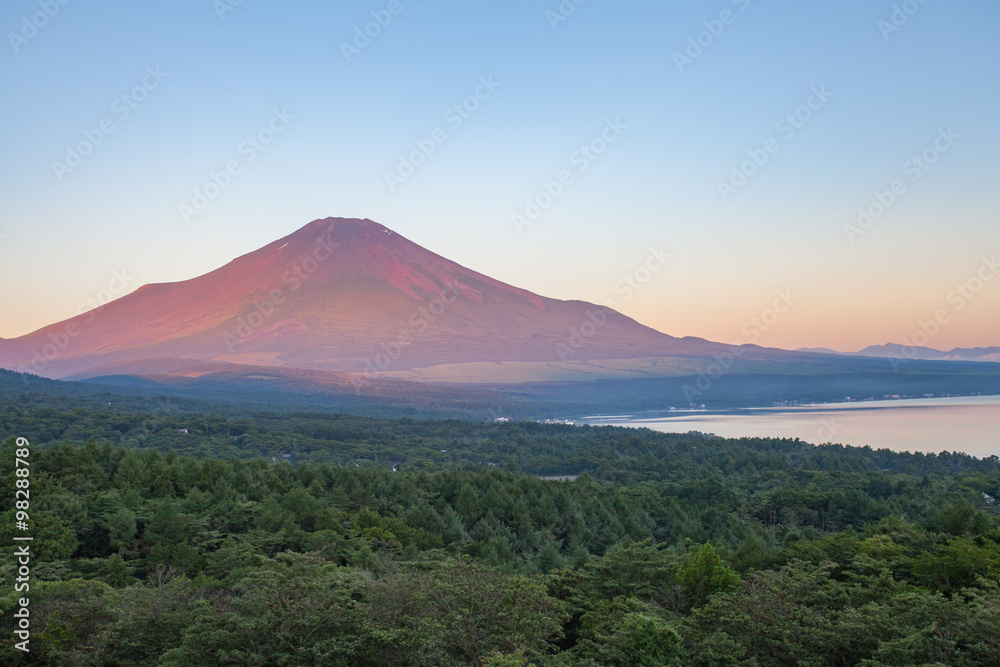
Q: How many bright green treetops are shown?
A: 1